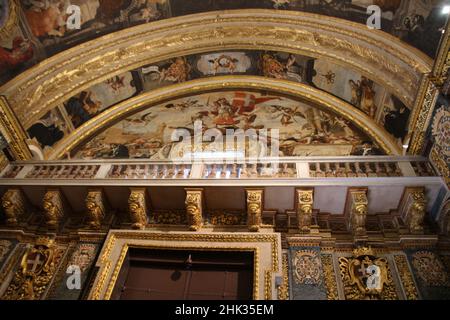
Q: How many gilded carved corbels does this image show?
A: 9